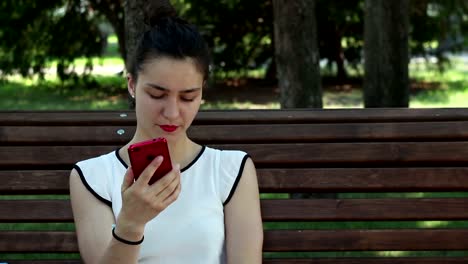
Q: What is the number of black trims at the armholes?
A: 2